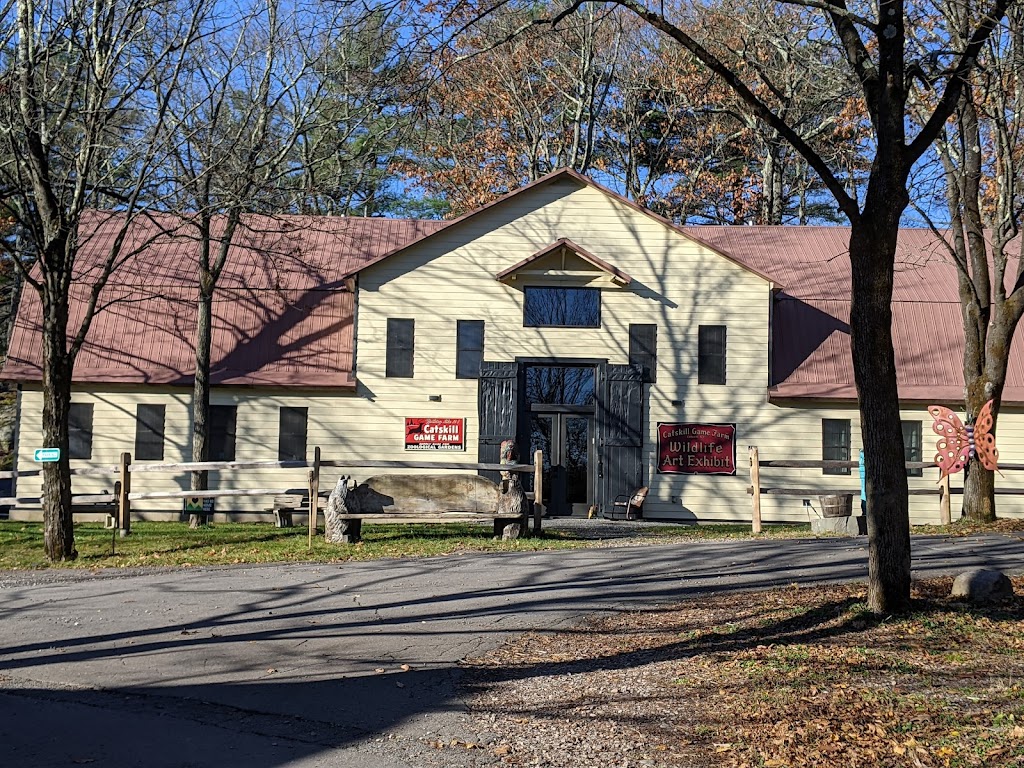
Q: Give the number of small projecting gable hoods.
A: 1